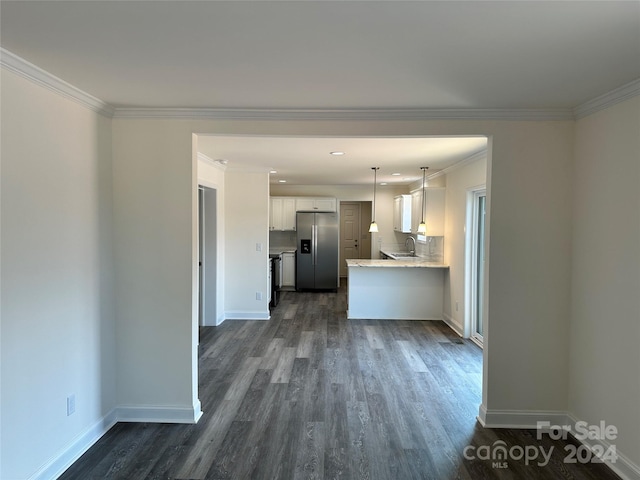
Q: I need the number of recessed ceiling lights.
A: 5